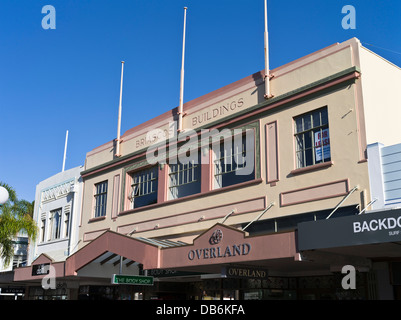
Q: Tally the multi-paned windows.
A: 5